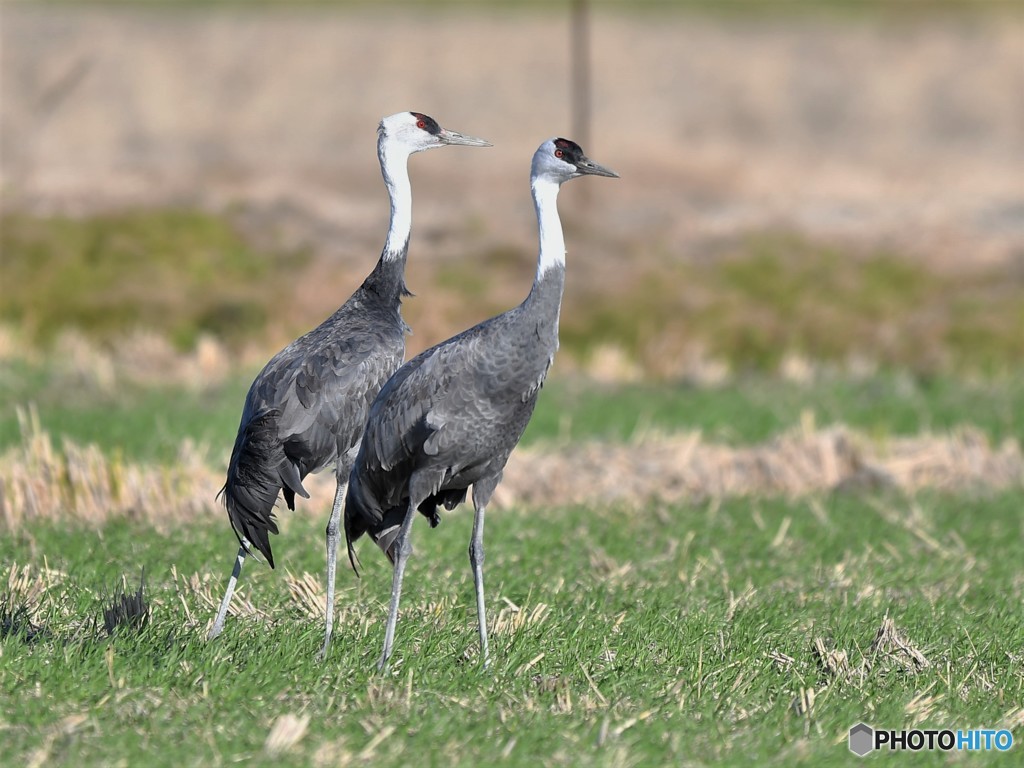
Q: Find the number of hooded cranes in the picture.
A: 2